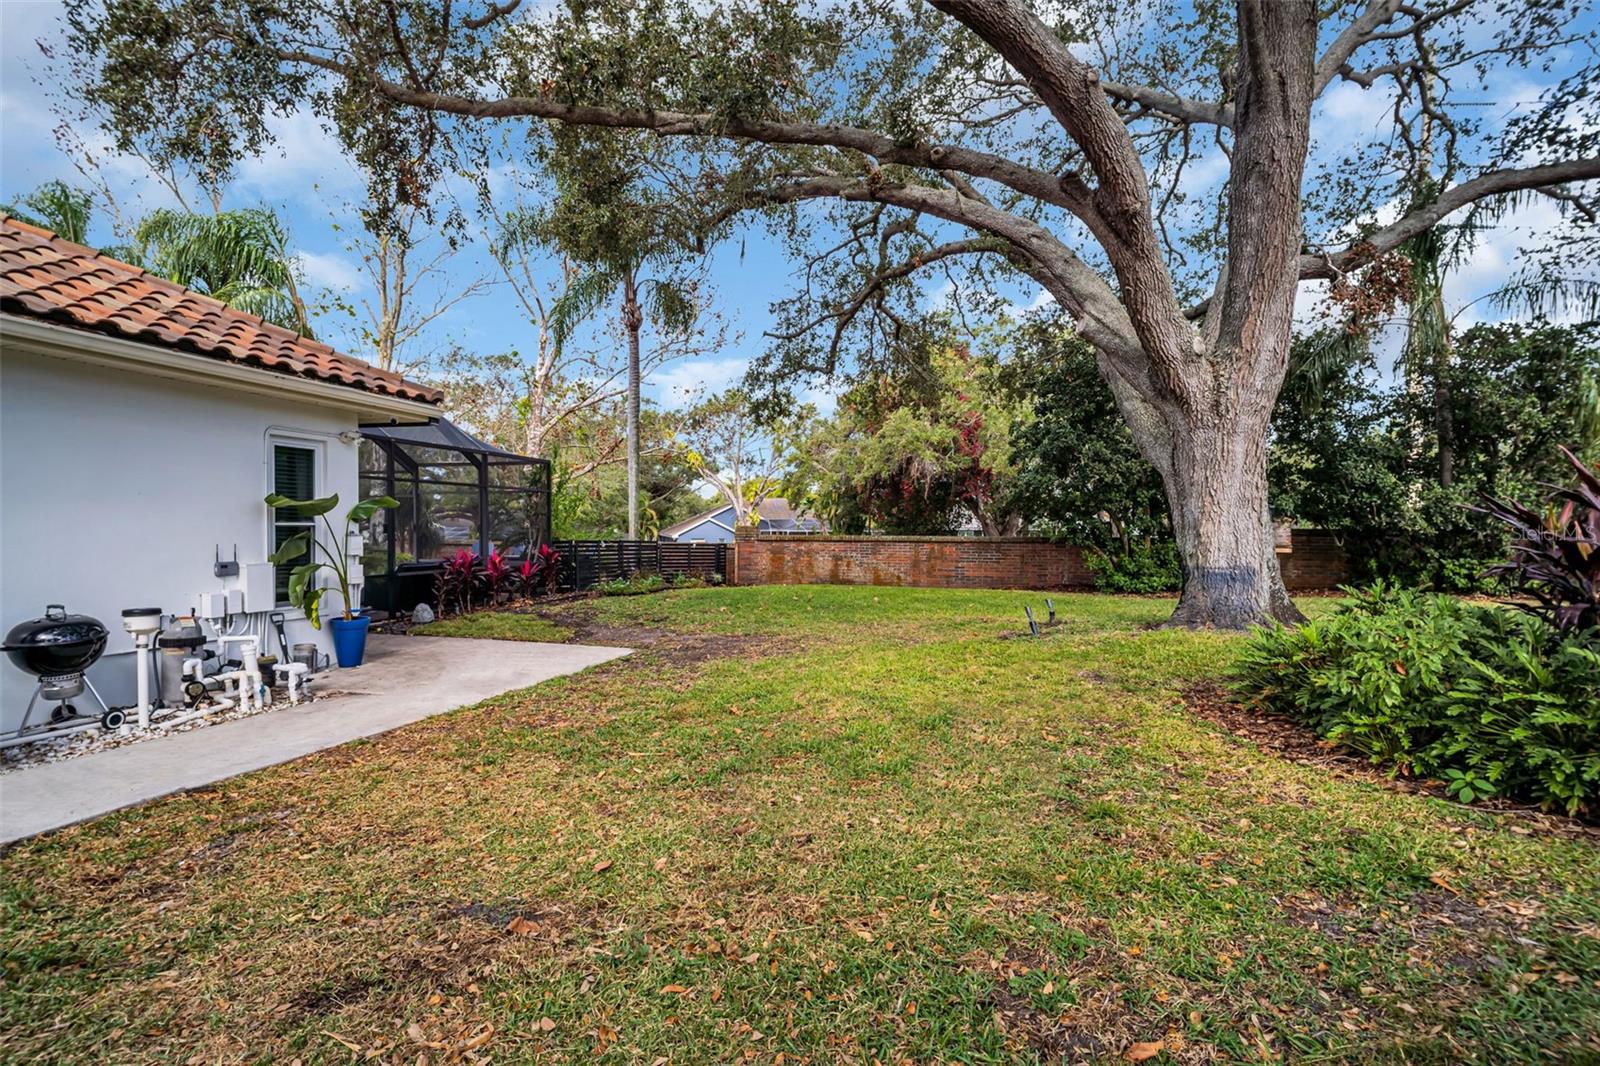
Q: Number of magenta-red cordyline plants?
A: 4